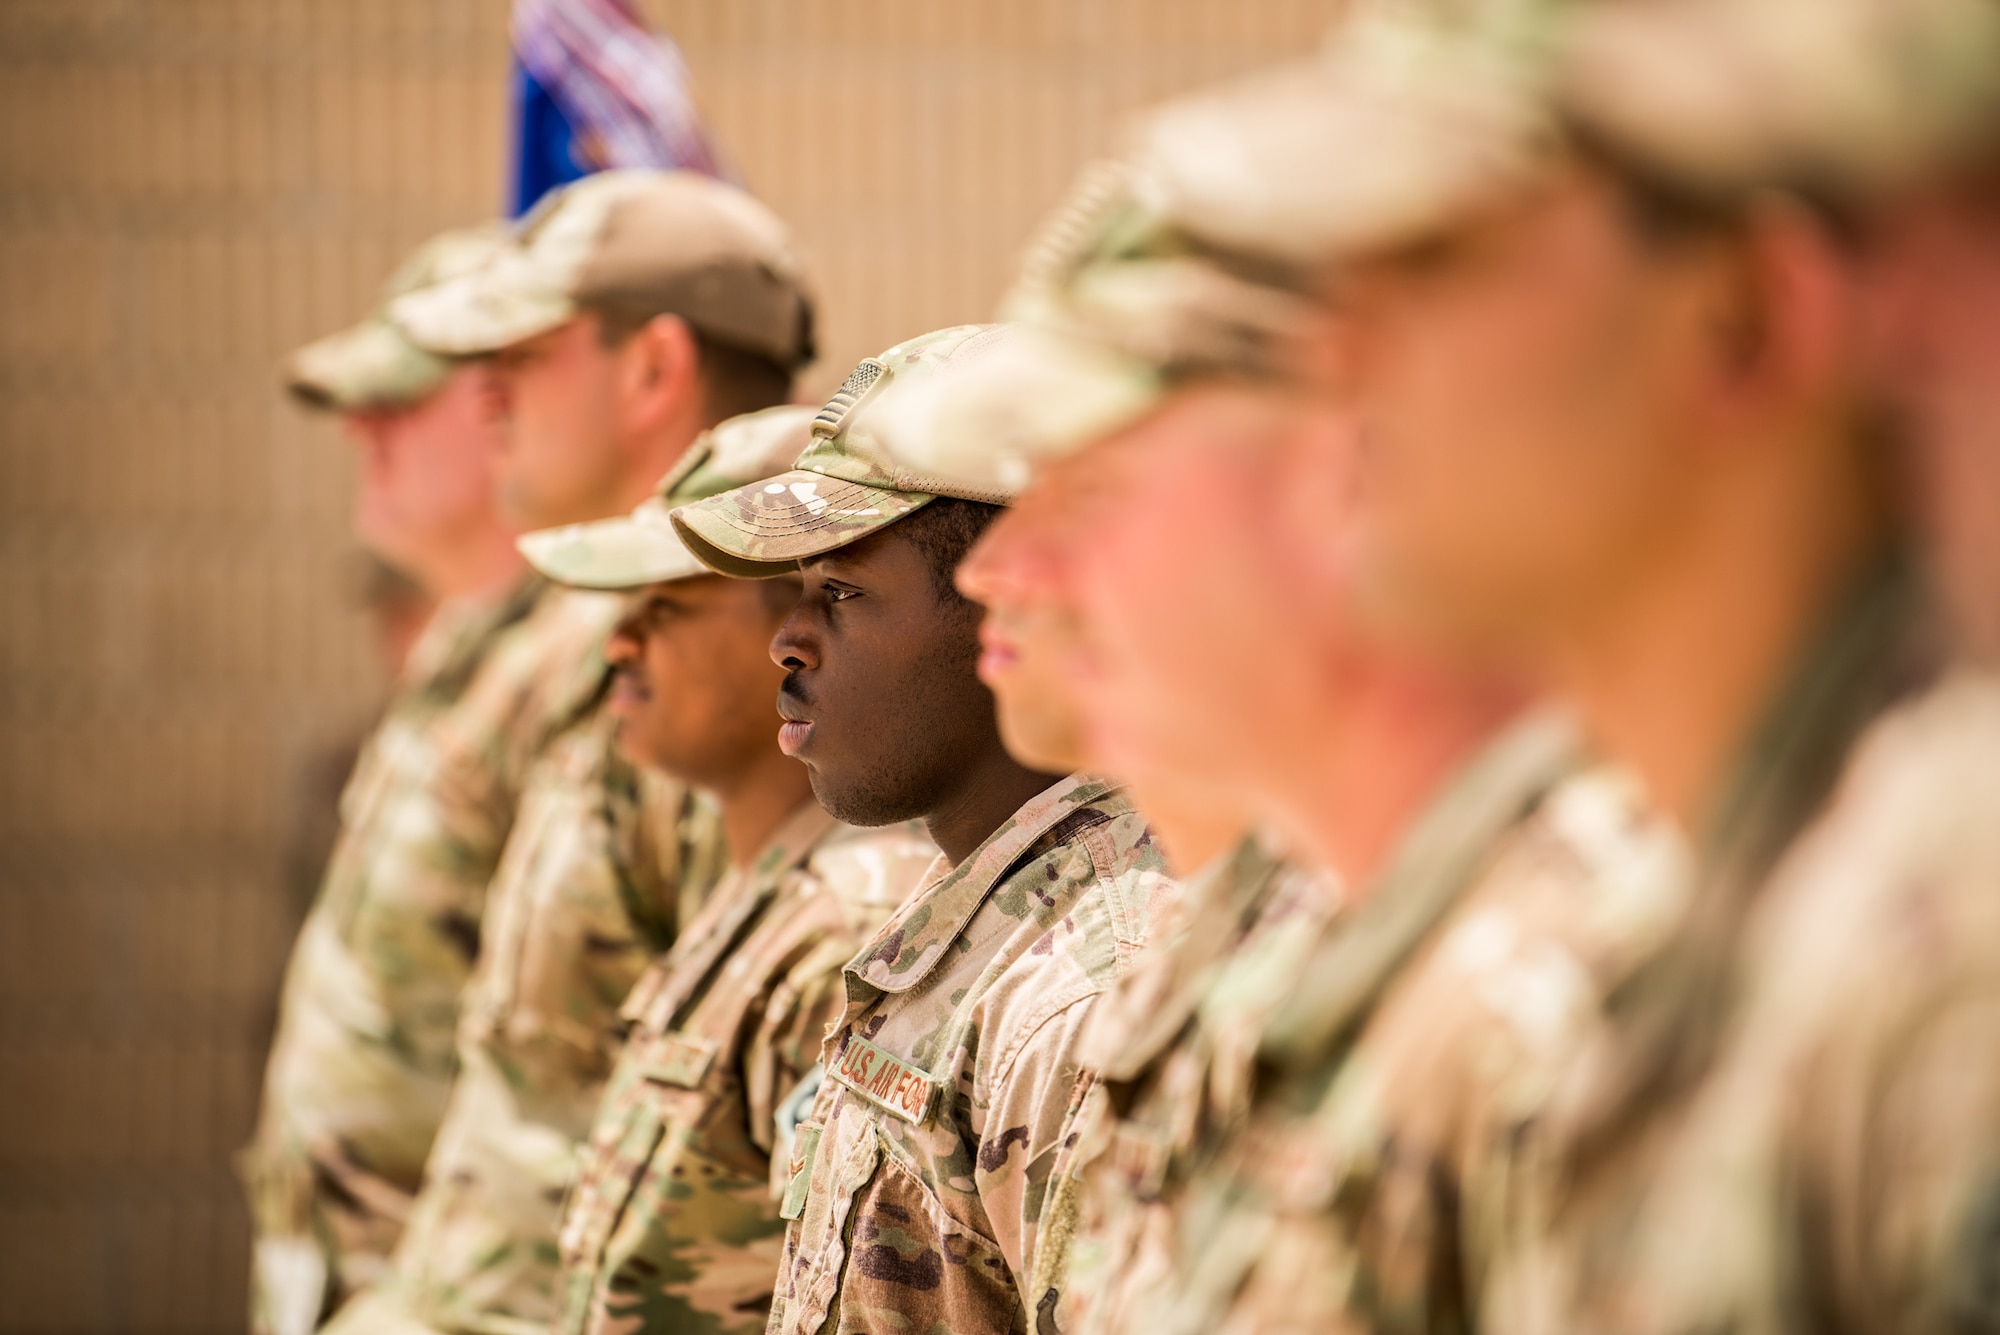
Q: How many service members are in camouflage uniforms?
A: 8